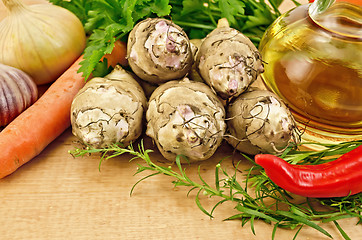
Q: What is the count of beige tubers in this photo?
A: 5